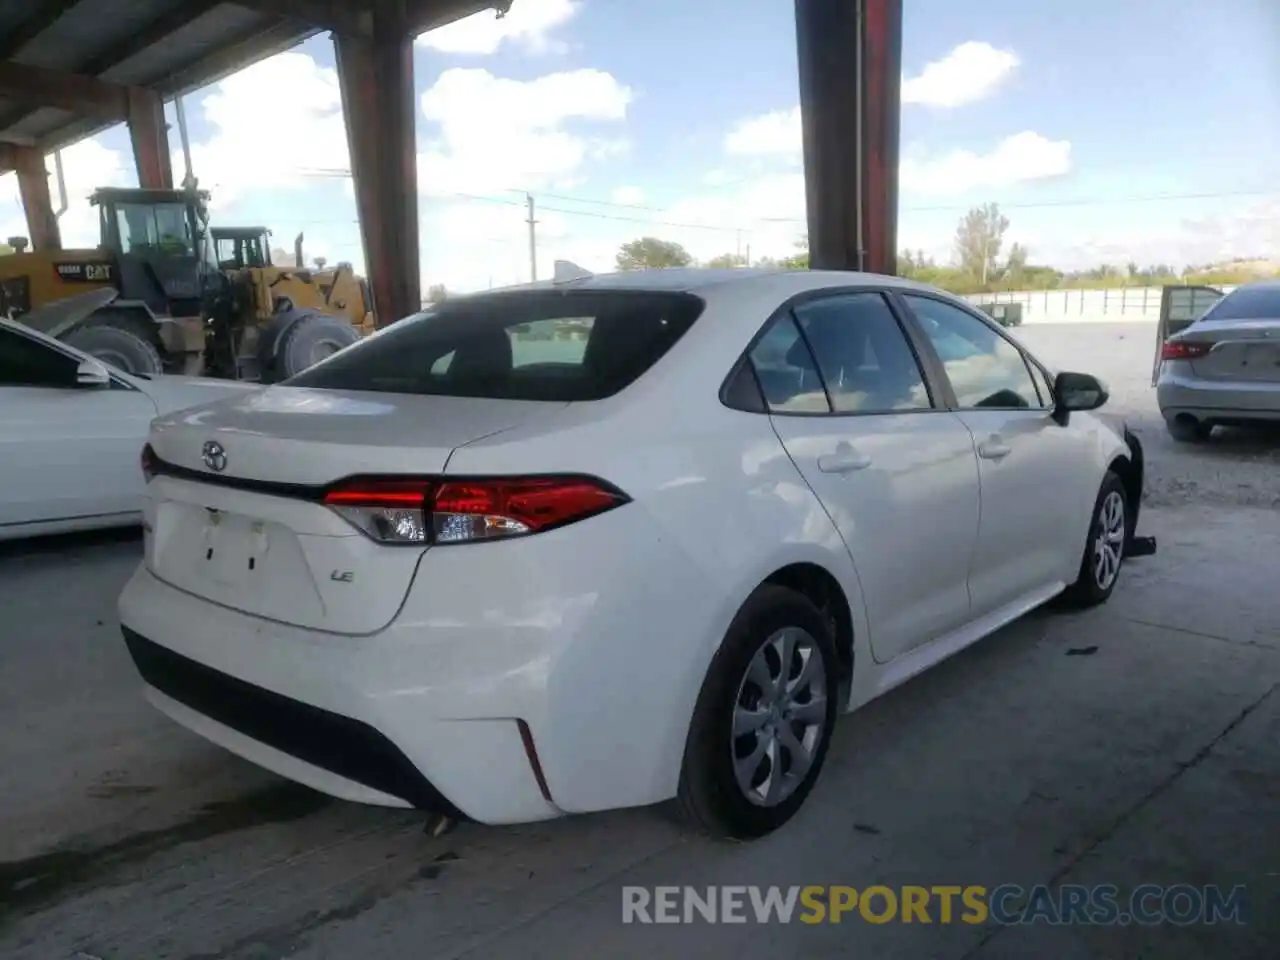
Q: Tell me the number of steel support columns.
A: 4